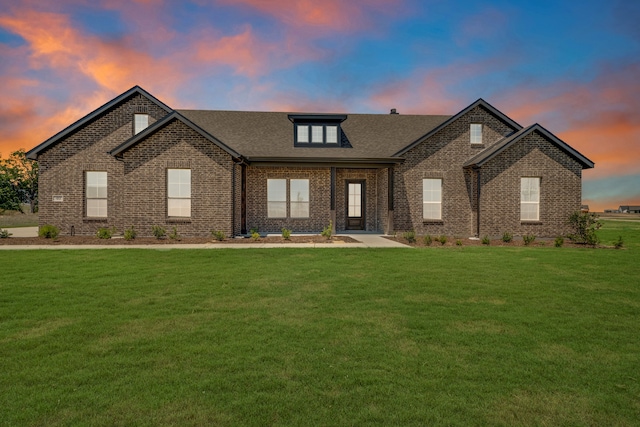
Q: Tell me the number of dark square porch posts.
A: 3